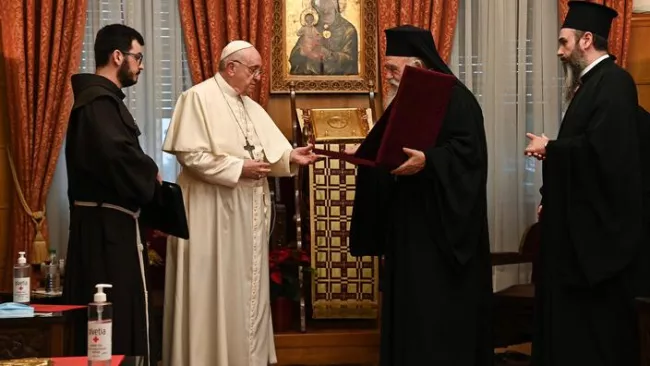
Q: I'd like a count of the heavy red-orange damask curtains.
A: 4